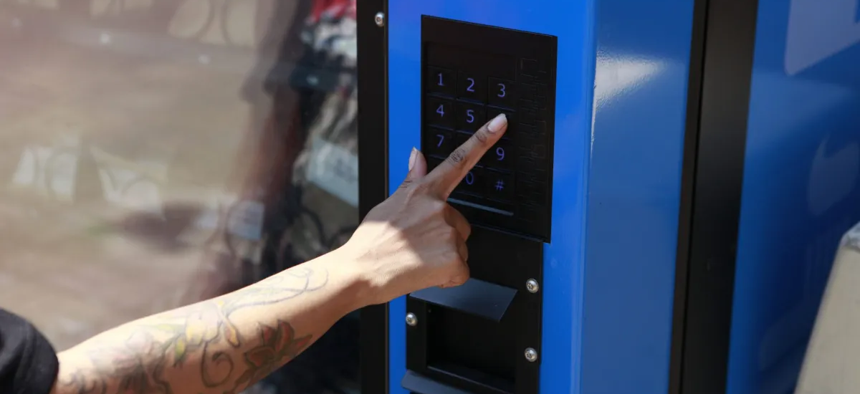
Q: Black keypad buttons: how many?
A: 12